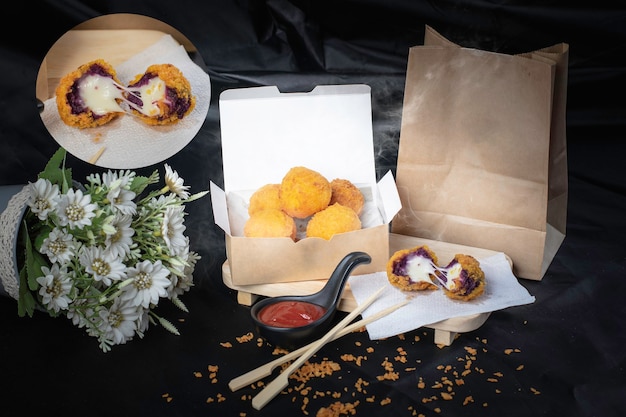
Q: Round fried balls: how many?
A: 5